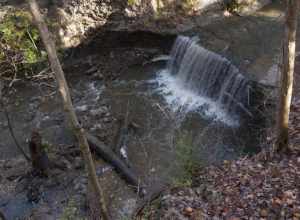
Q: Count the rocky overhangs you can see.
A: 1